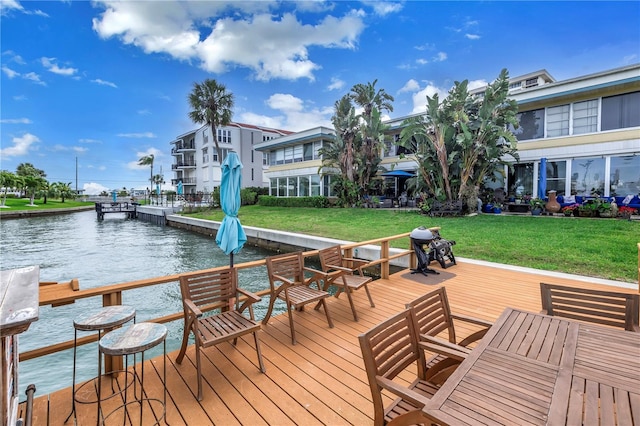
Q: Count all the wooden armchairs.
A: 6